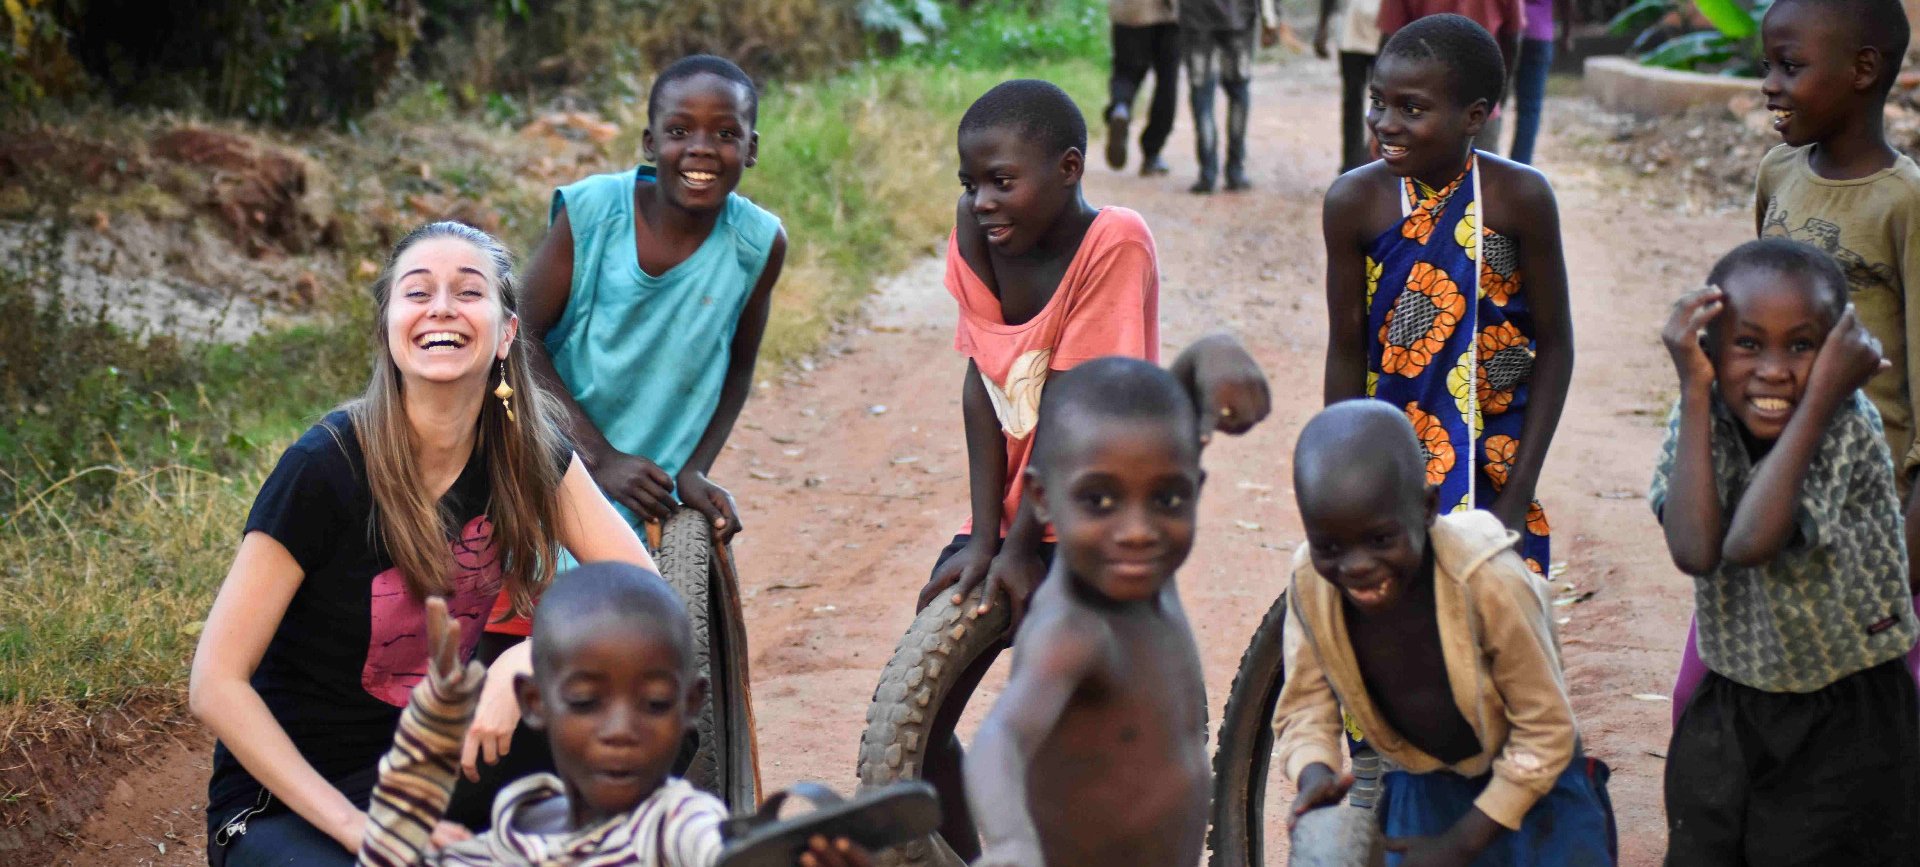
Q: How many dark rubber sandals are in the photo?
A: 1